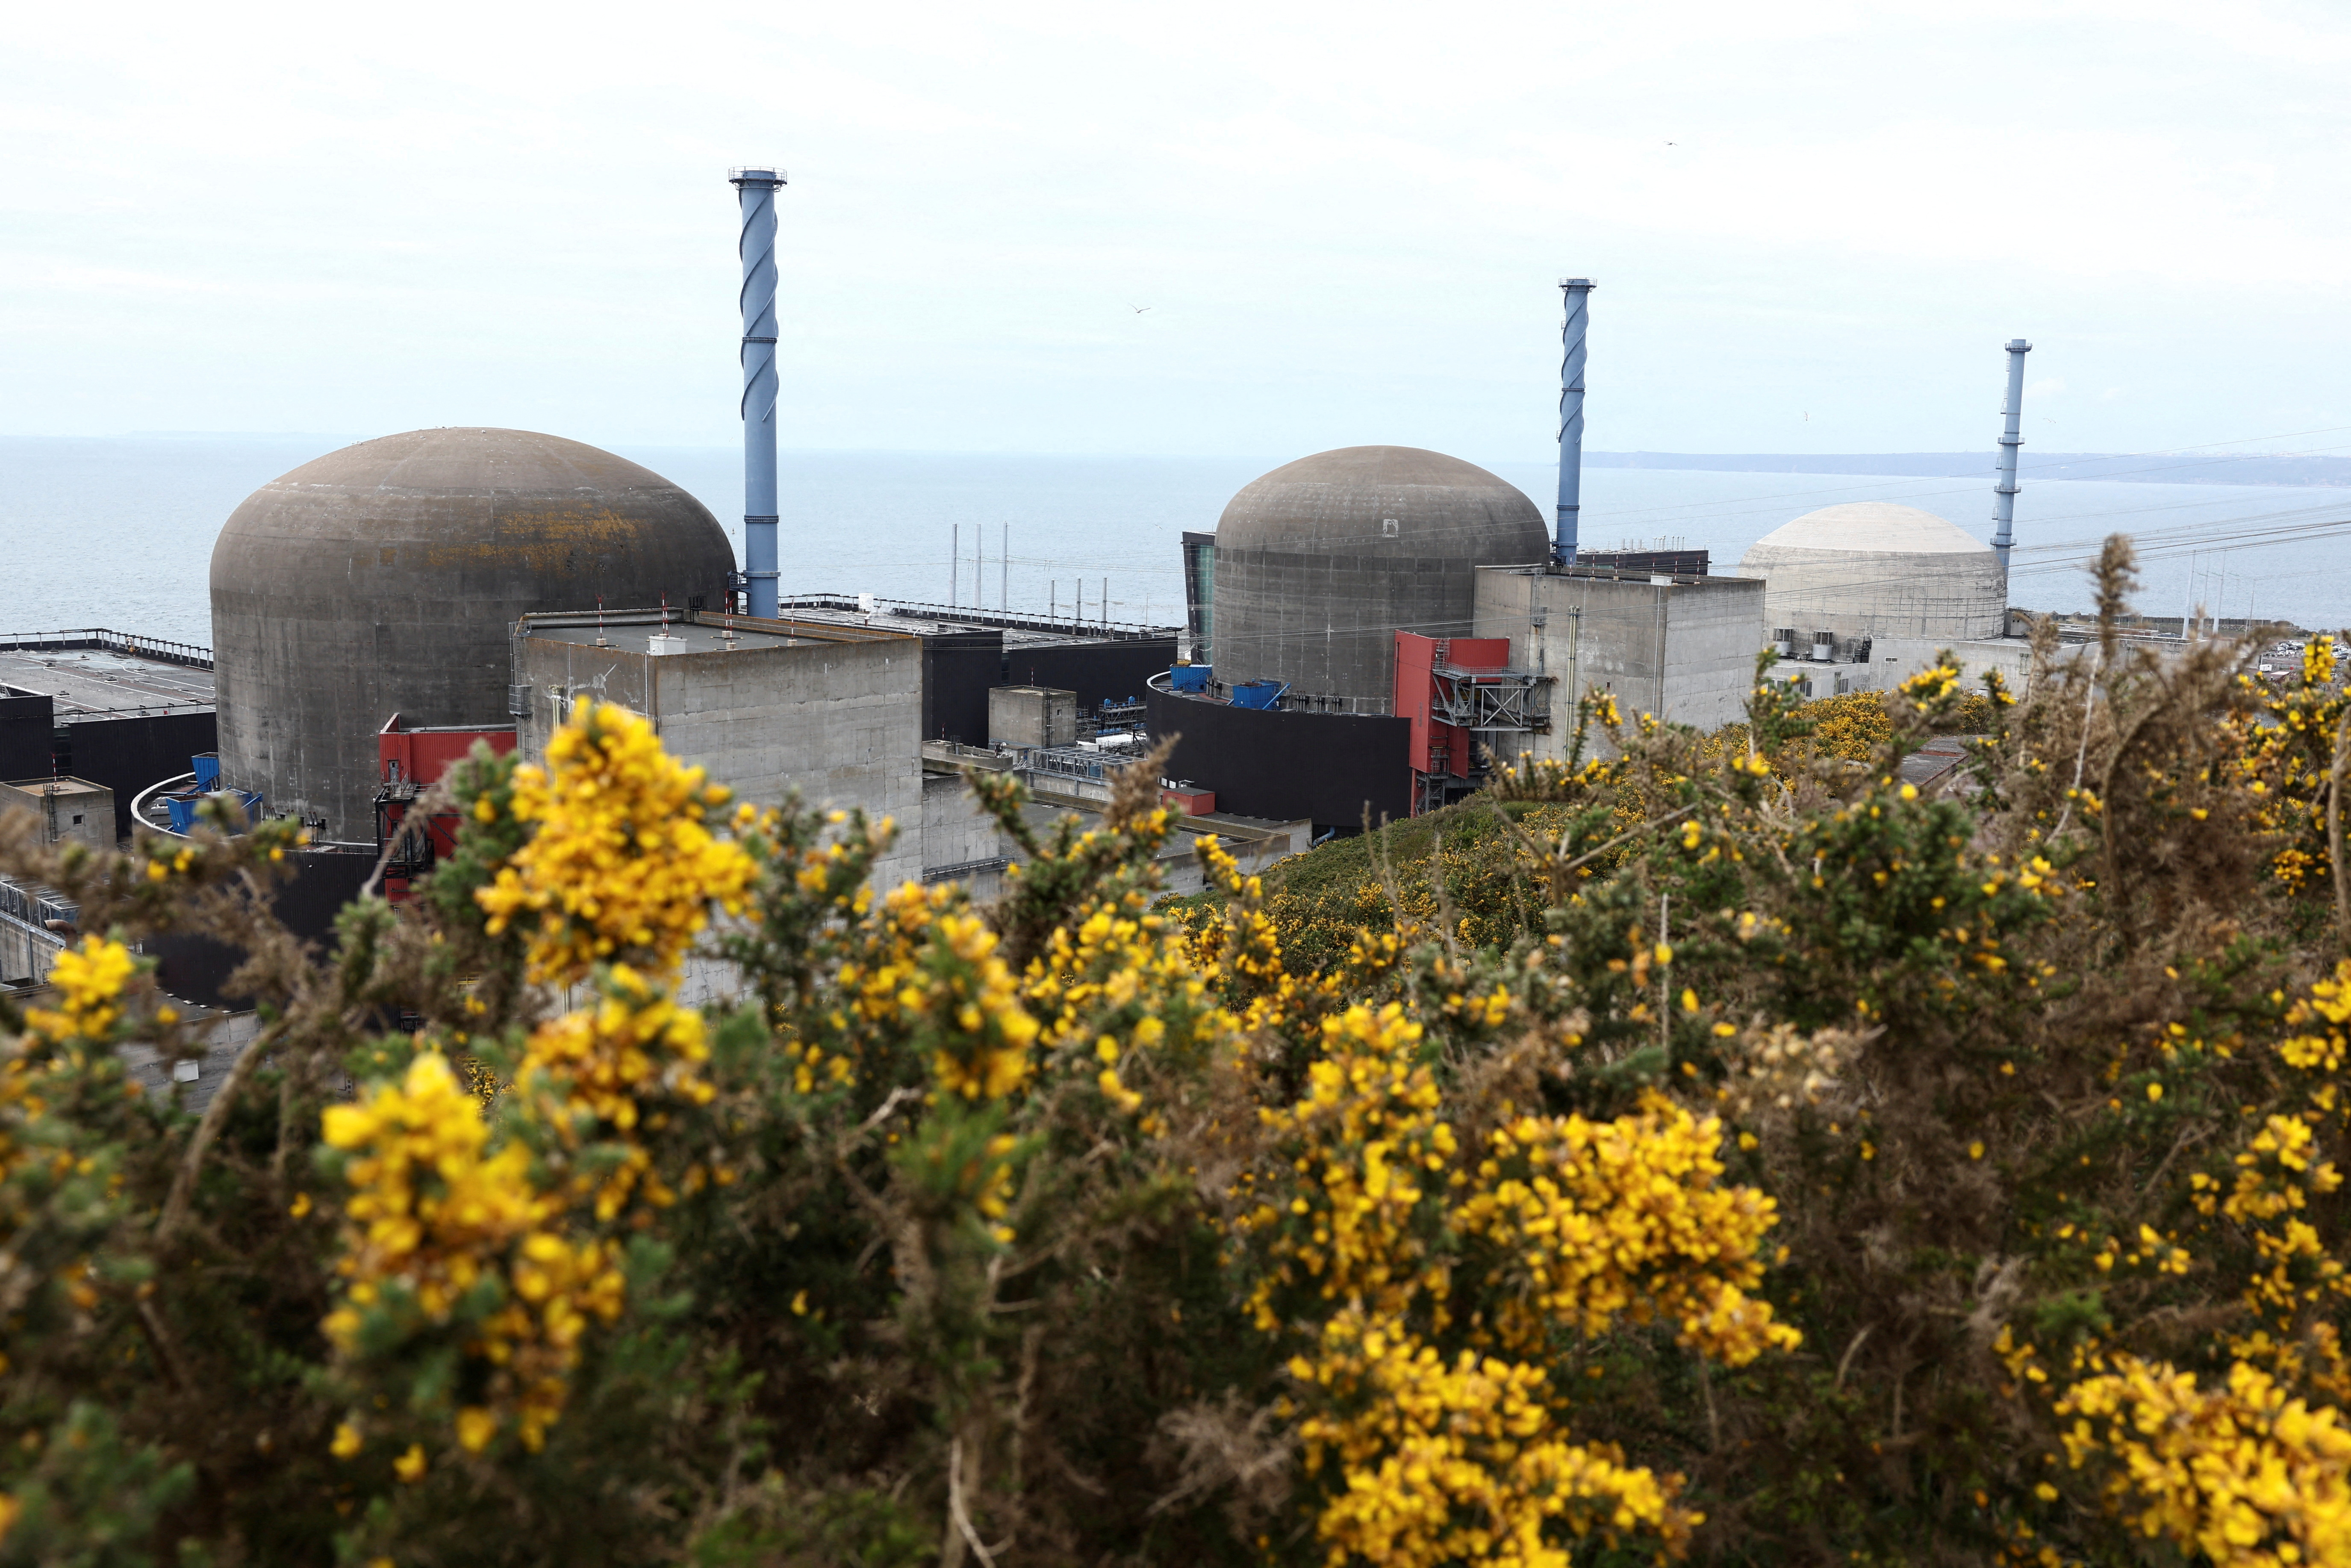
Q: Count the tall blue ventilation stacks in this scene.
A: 3